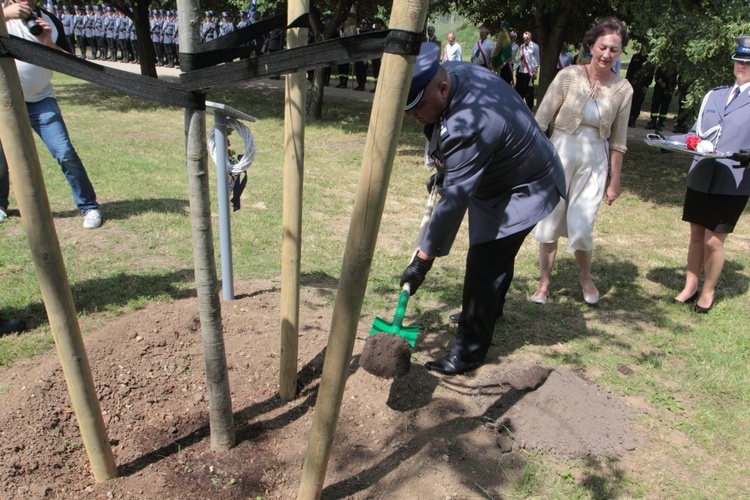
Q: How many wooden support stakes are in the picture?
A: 3